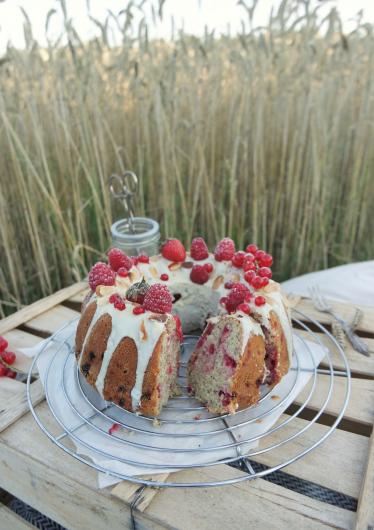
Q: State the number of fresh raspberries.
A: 7